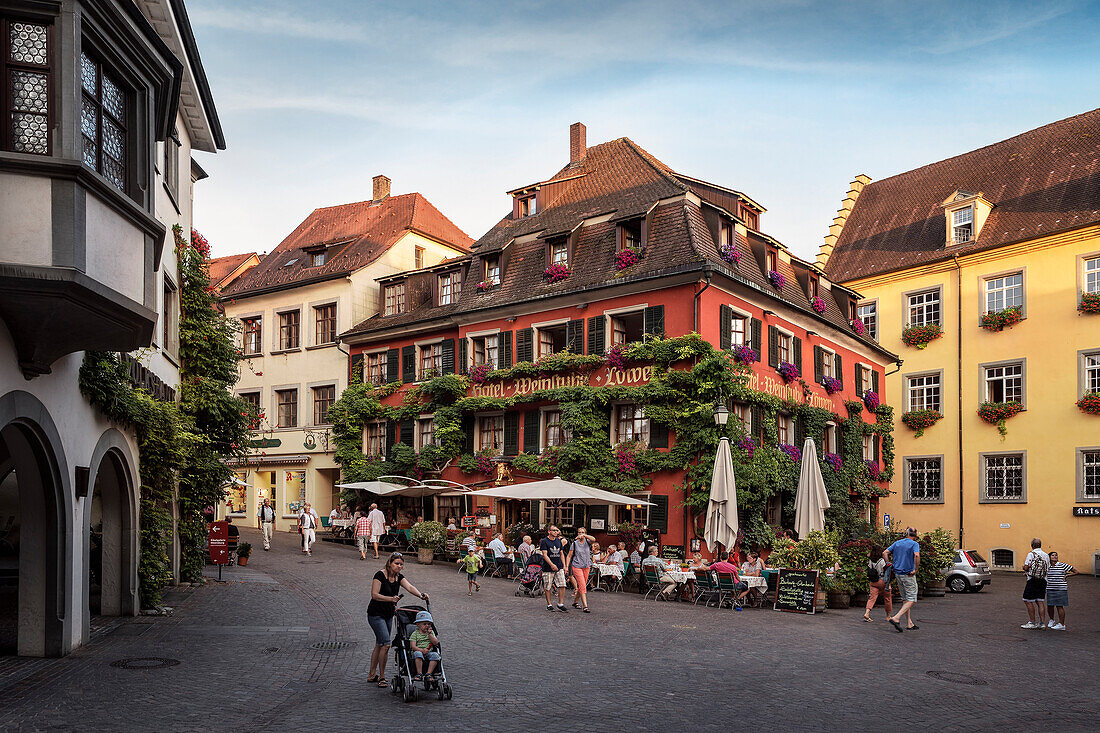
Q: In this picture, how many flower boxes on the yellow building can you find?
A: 6